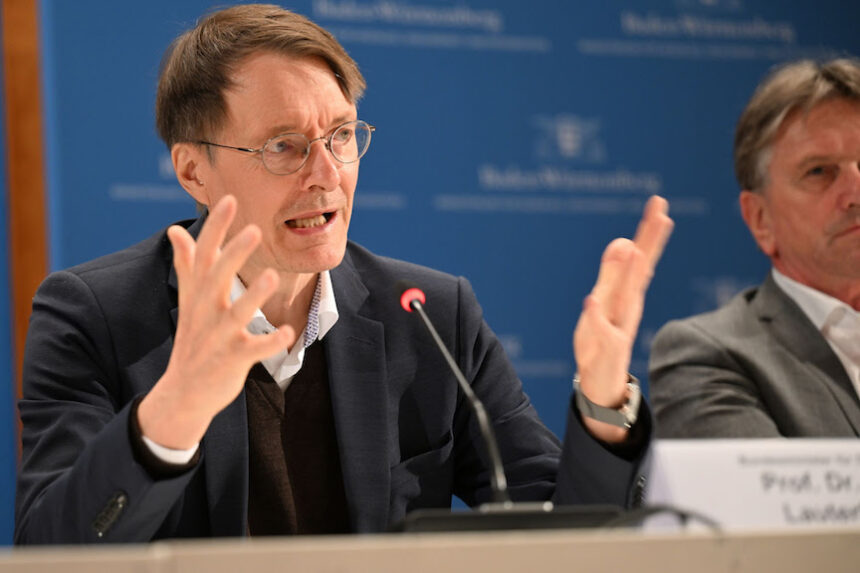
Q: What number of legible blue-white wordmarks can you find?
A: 3